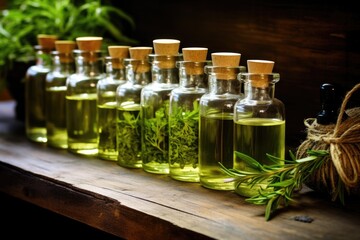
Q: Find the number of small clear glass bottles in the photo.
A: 9